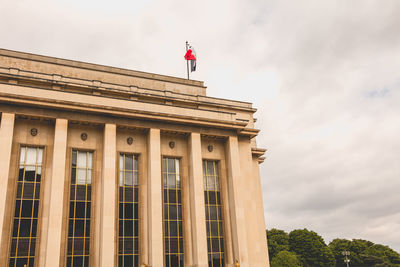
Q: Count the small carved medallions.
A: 5